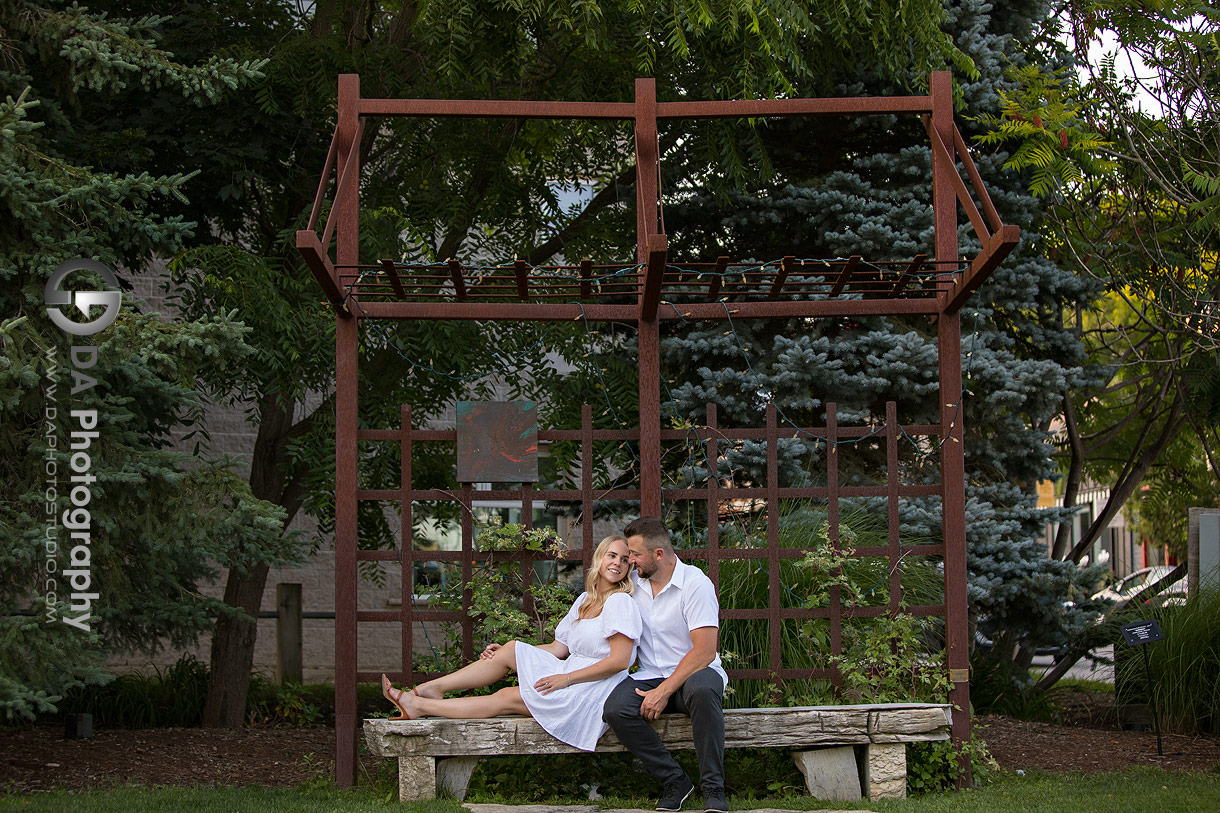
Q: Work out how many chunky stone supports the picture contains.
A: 4